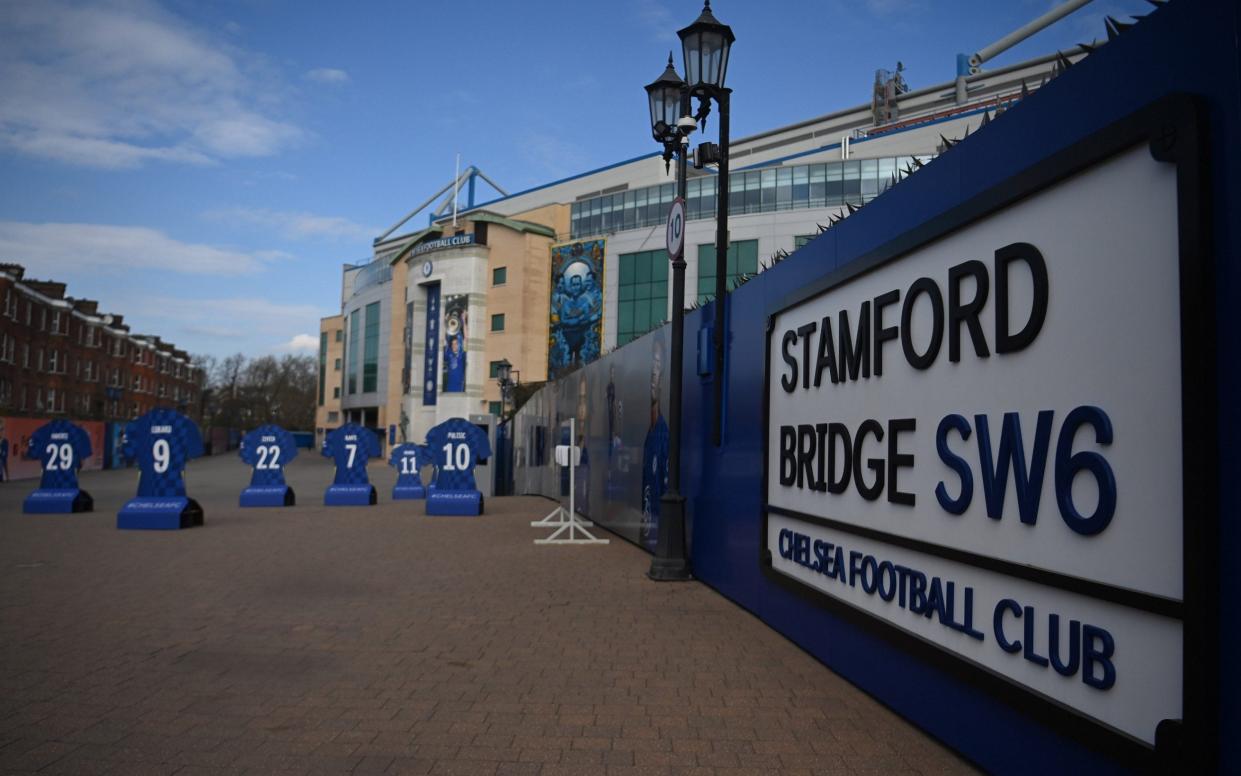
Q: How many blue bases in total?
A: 6